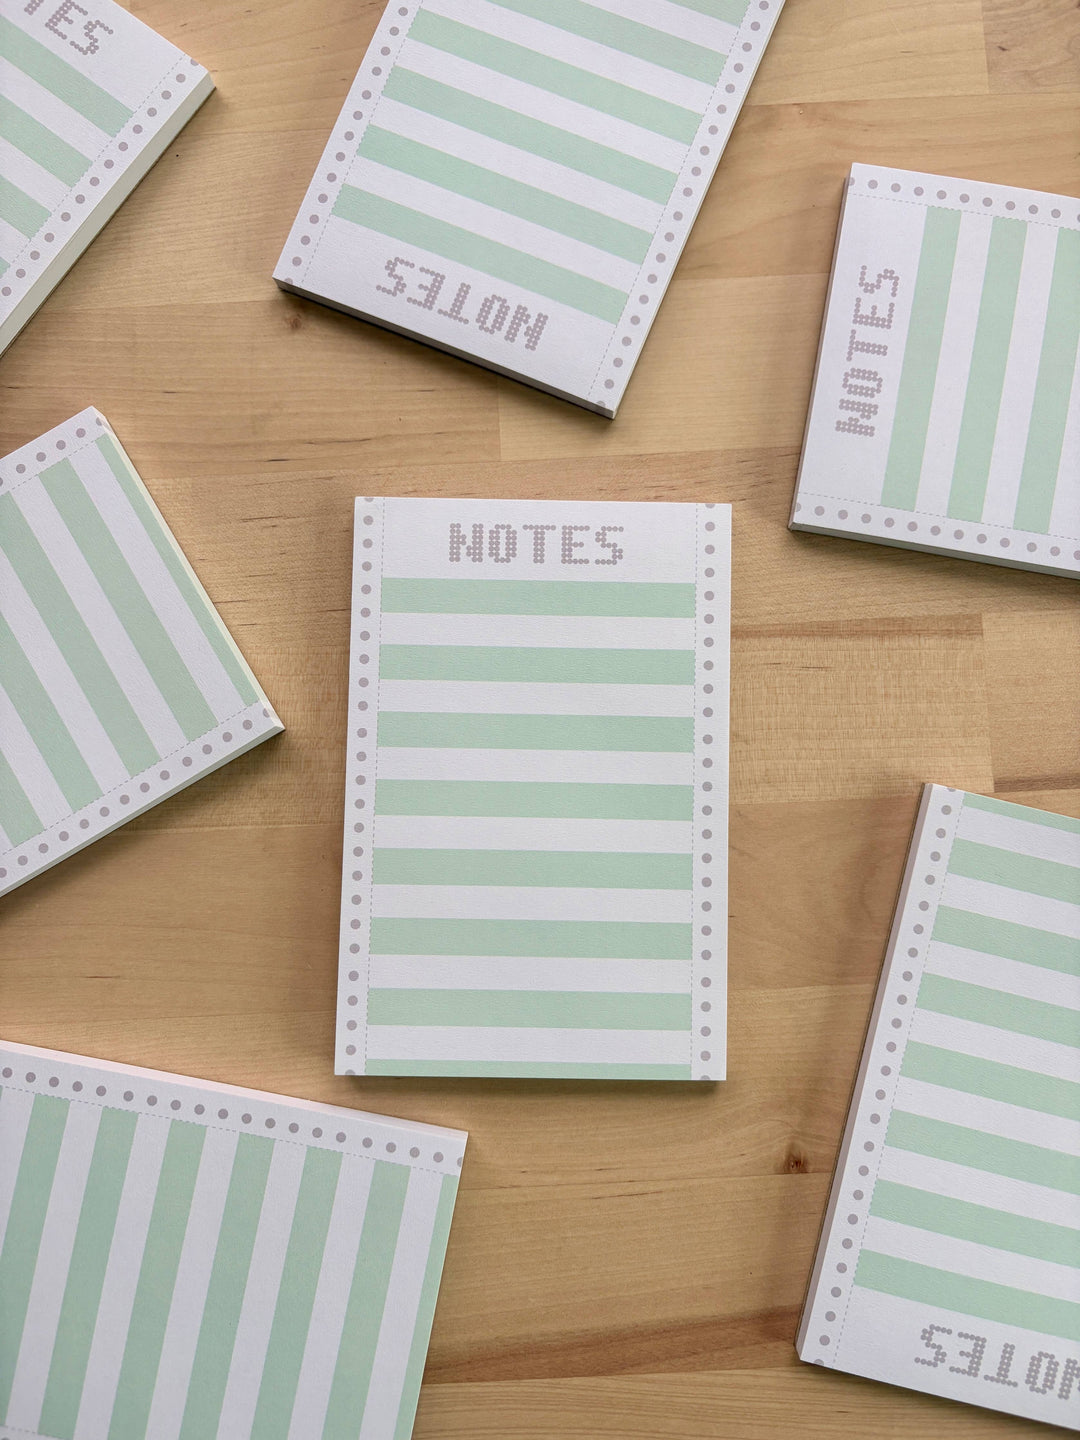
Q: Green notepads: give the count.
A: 7